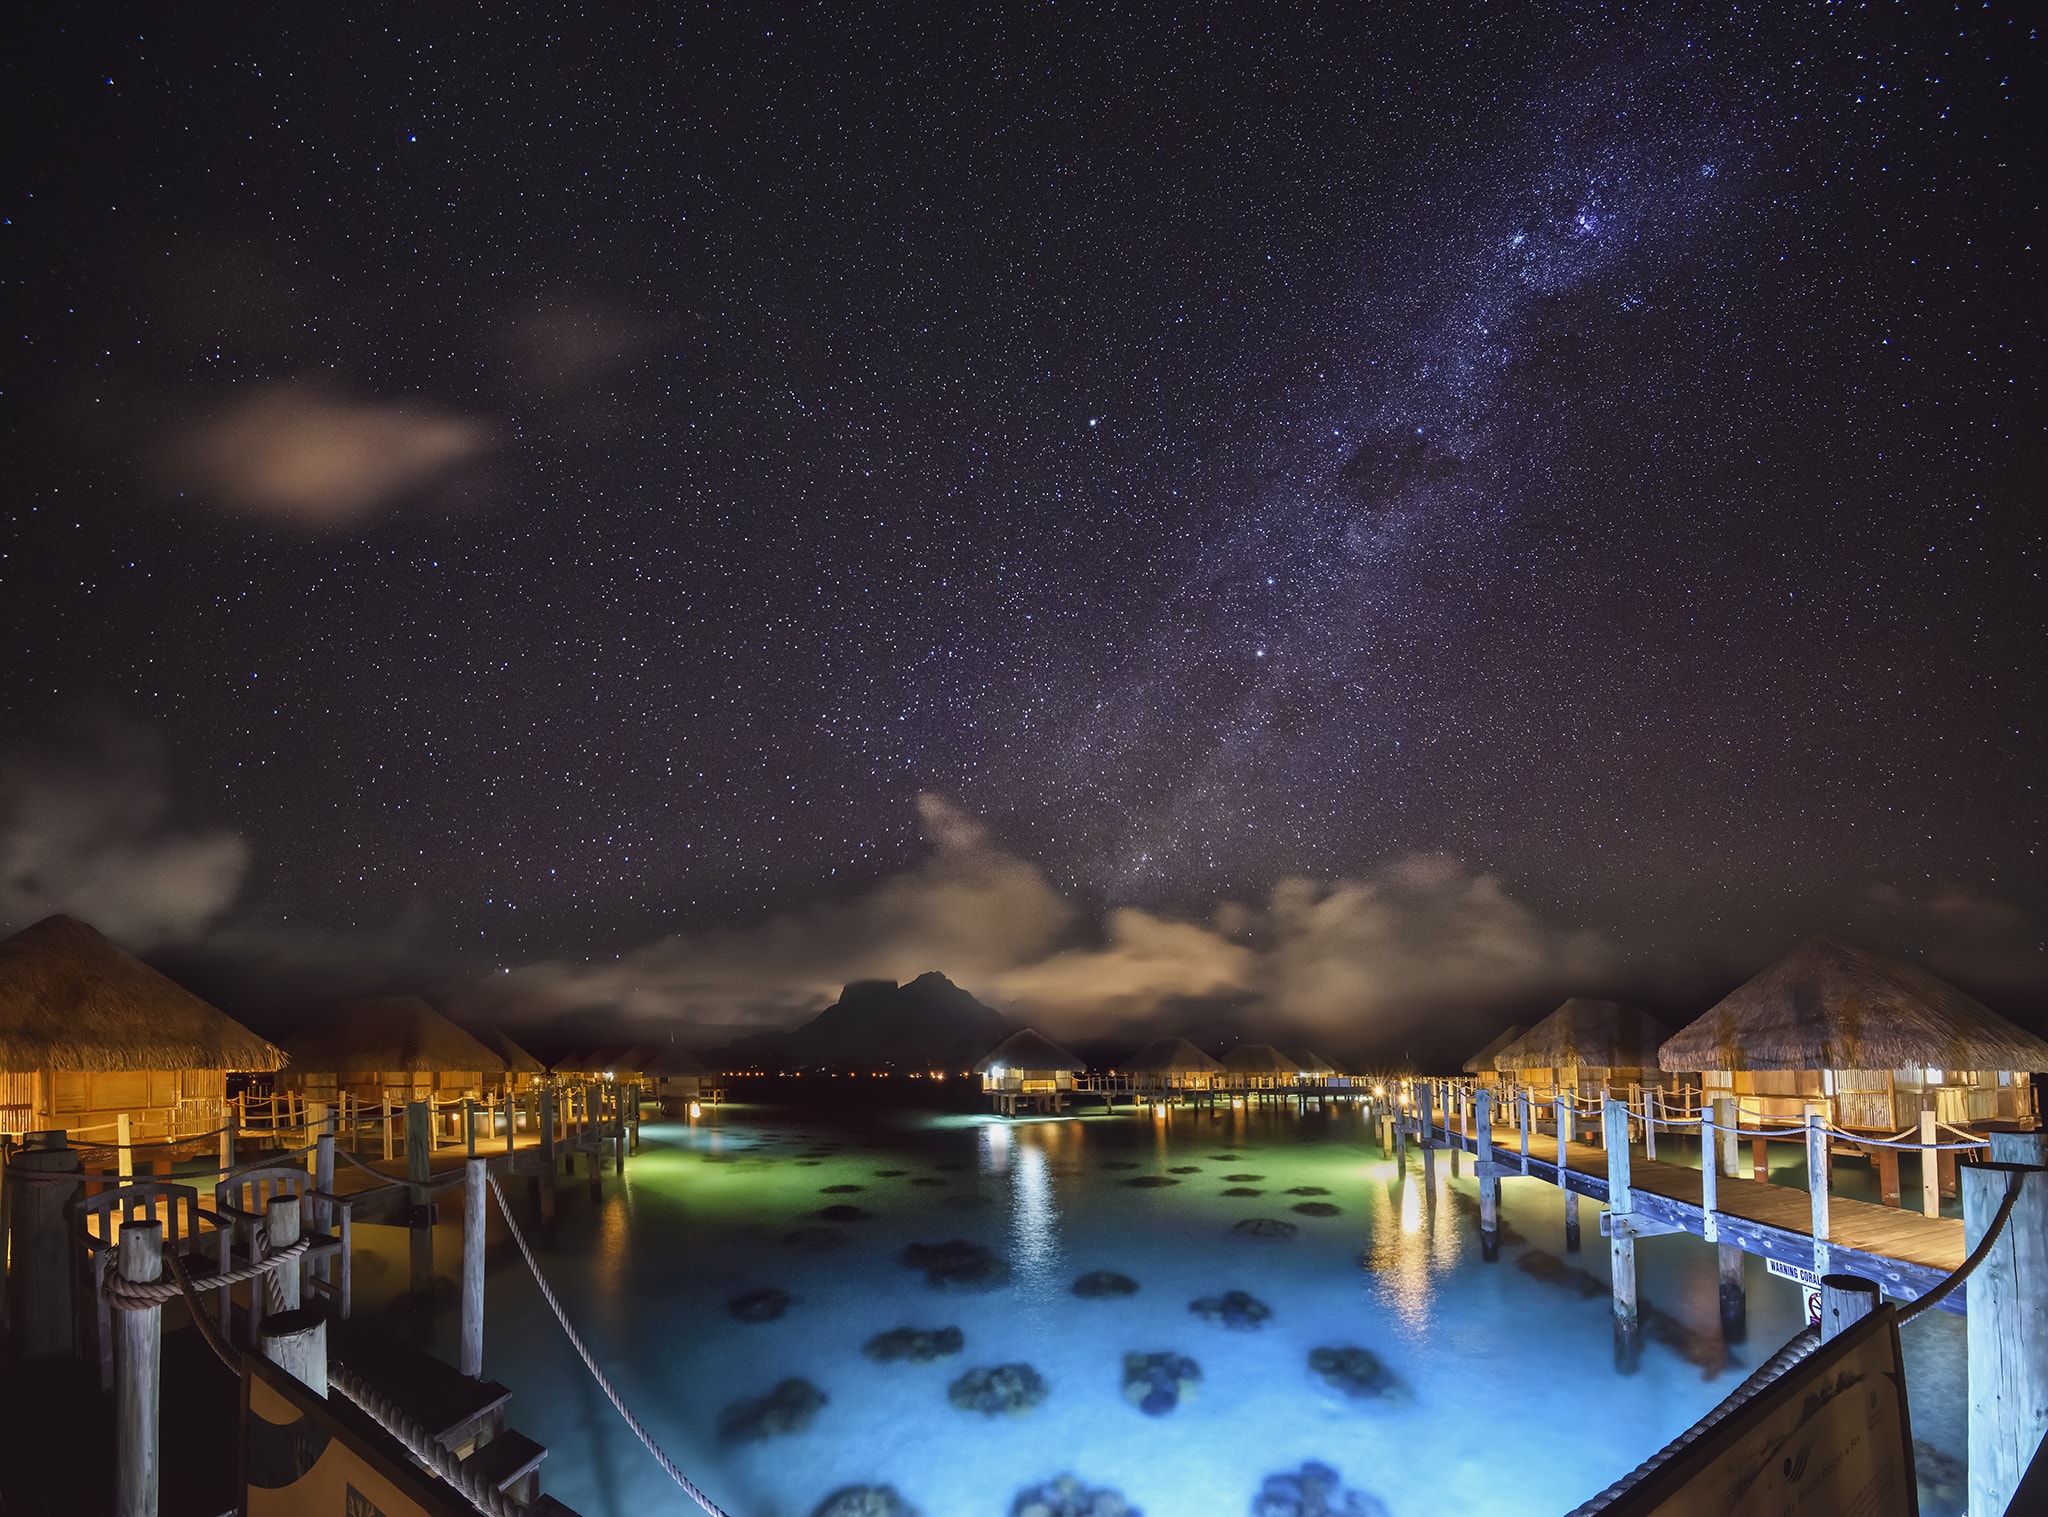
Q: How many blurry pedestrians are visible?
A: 0